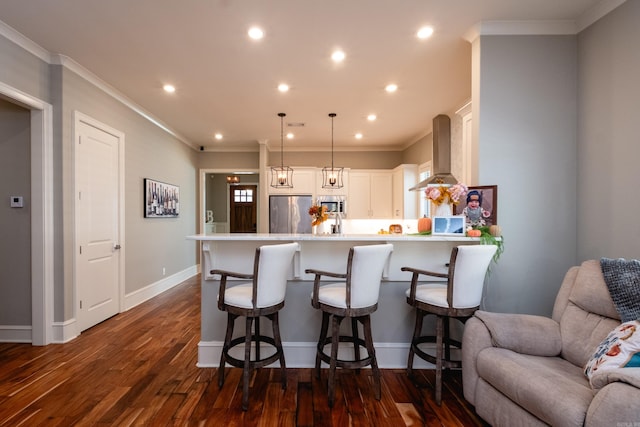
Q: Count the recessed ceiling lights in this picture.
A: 10